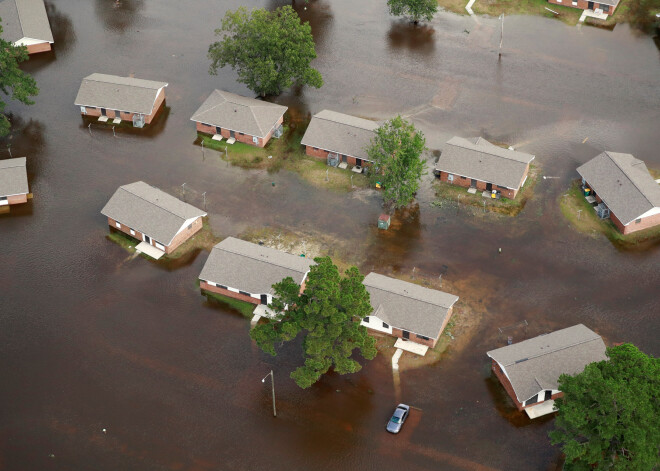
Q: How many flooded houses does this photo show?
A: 12